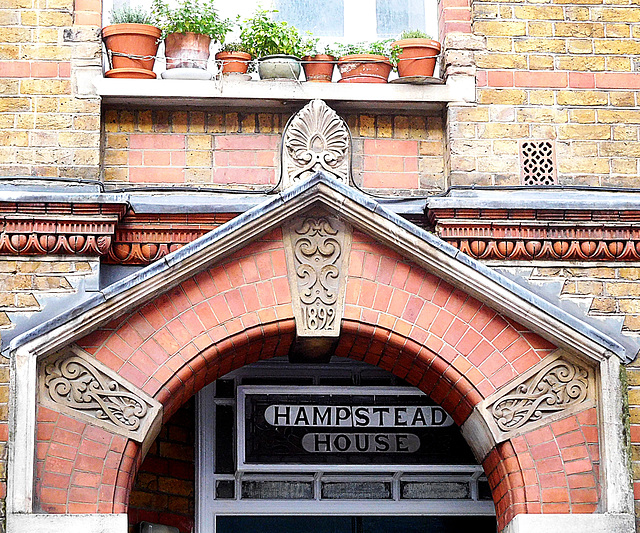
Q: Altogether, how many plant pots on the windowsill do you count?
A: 7